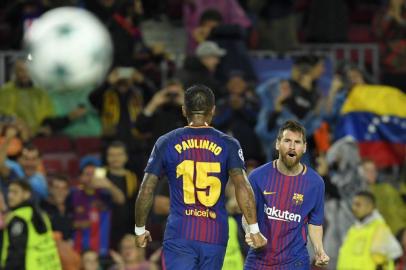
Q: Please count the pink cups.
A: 0